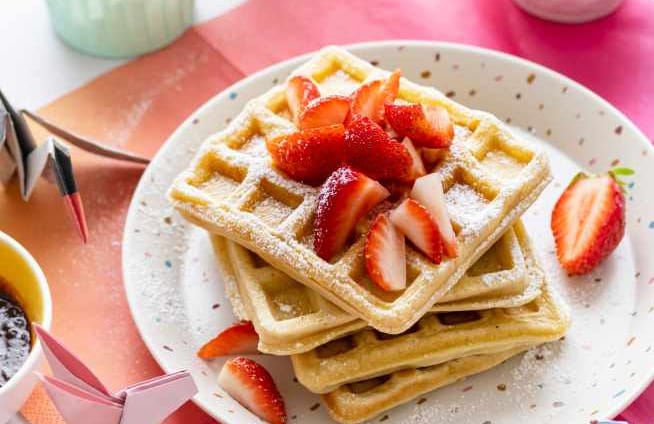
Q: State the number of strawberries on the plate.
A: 3